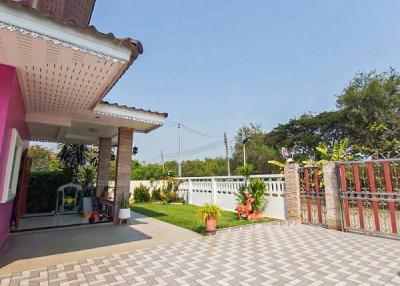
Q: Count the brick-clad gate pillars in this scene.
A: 2